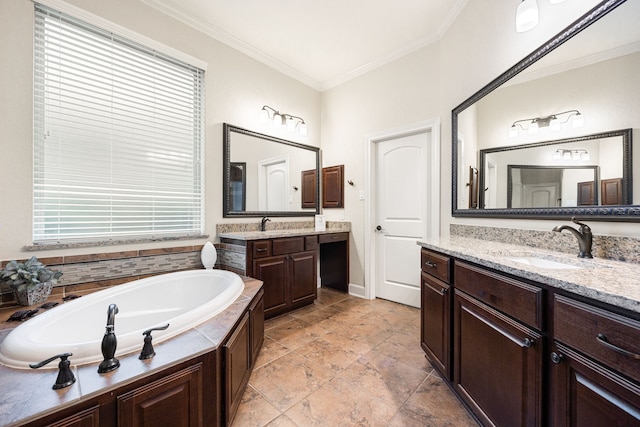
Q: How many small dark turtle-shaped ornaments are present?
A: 3